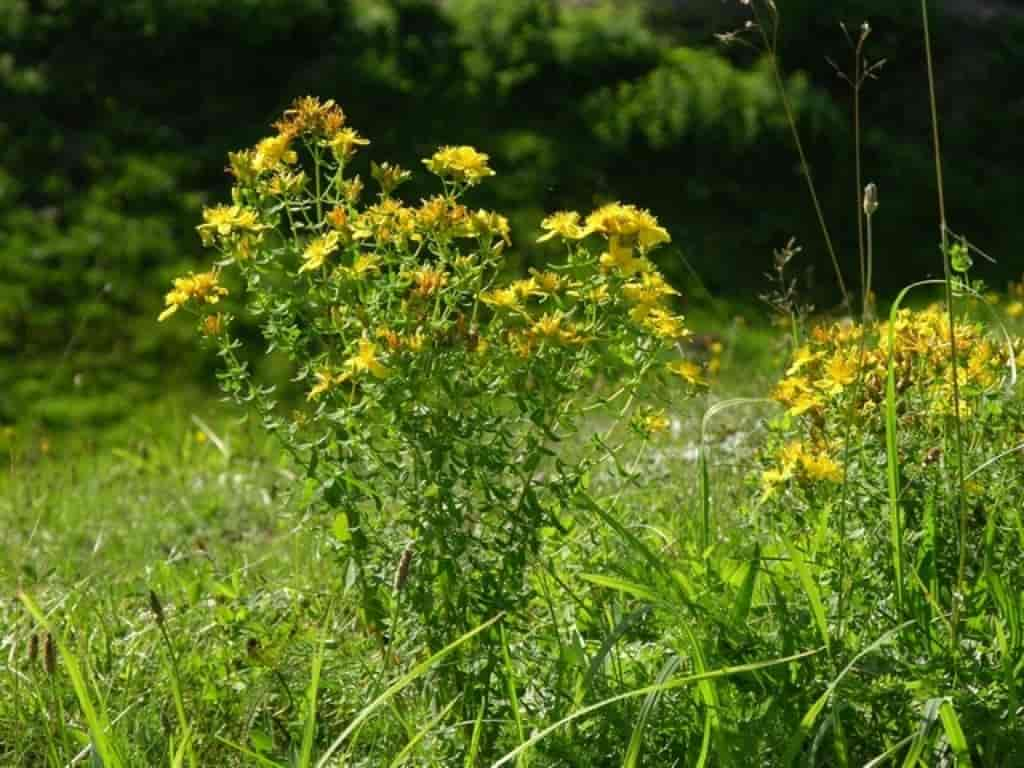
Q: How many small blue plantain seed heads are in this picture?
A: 0